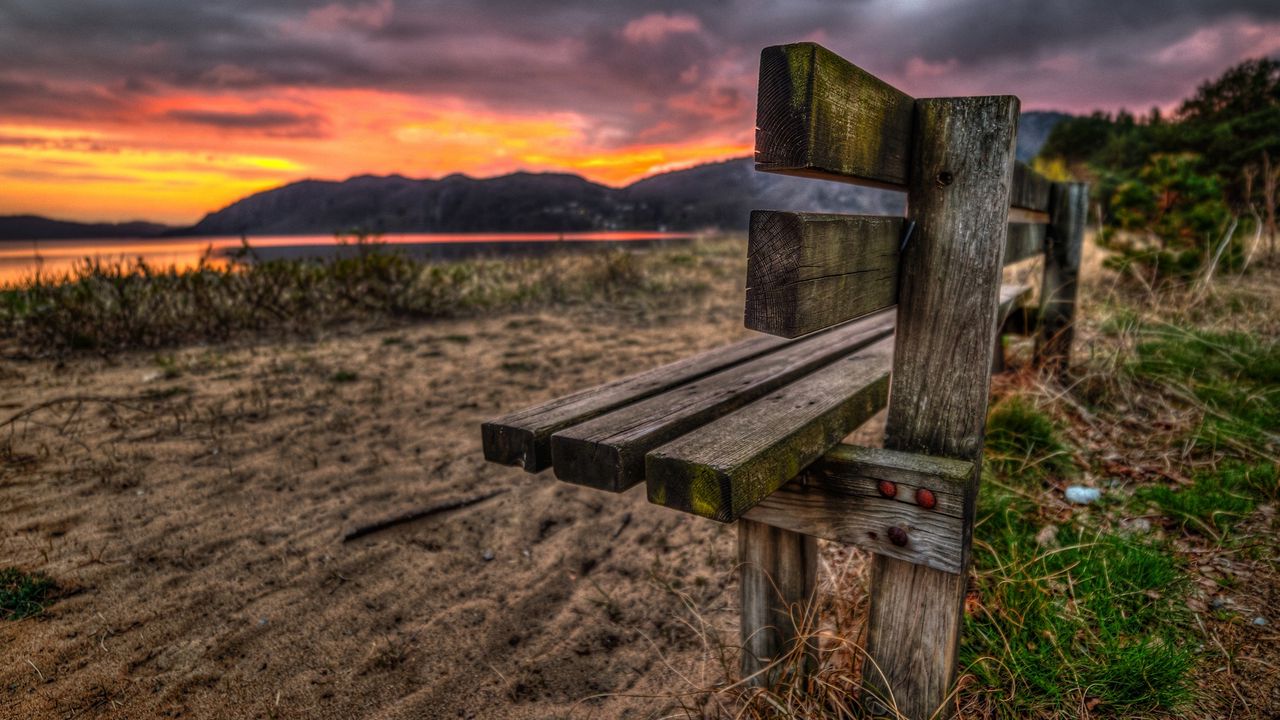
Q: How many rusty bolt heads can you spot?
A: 3